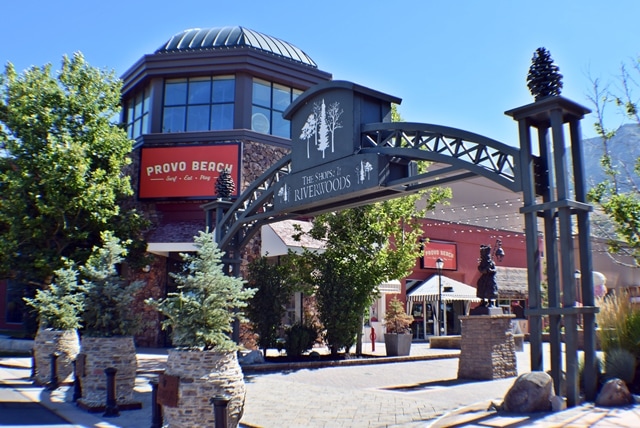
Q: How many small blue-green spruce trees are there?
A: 3